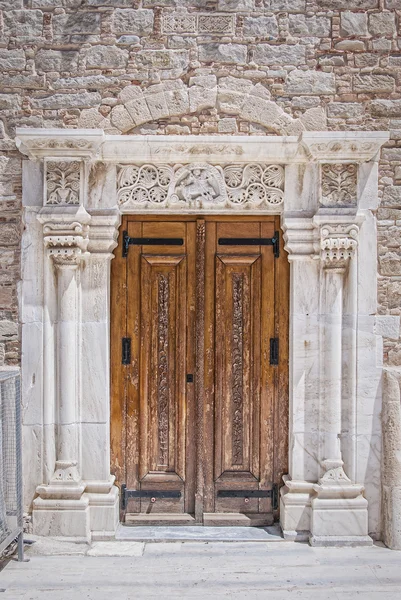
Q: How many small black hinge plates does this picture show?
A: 2